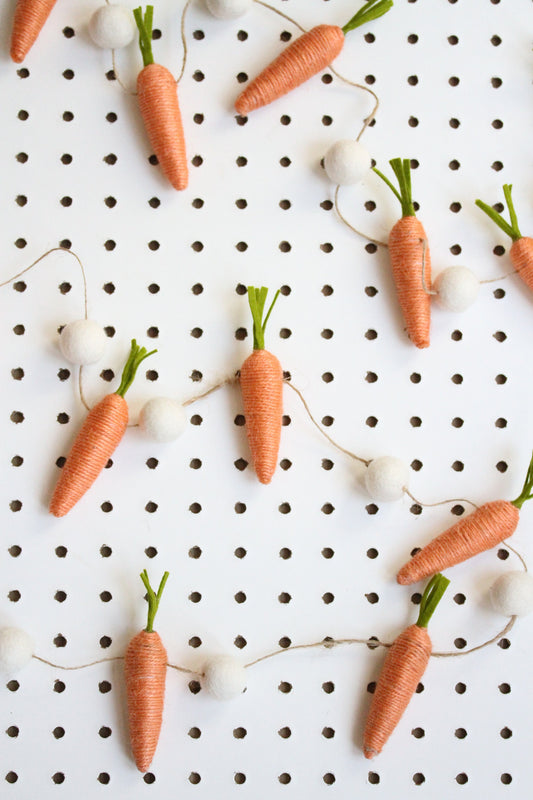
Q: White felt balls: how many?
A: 10